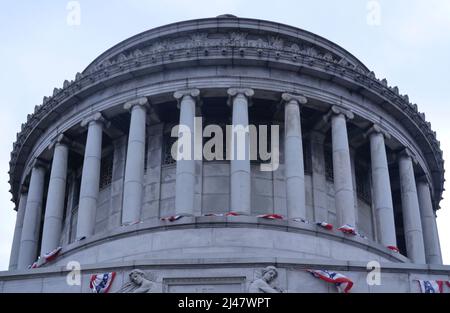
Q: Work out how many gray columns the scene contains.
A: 12